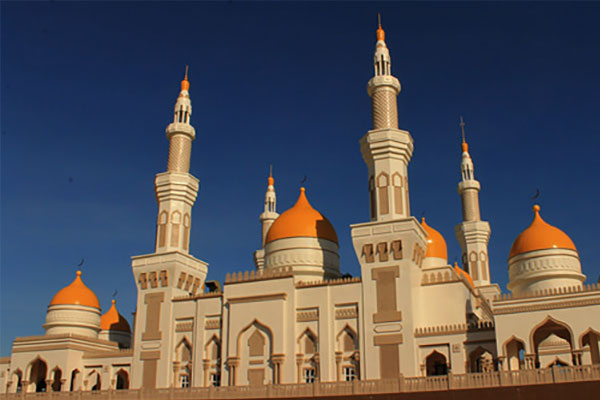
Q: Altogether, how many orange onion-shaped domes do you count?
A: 6